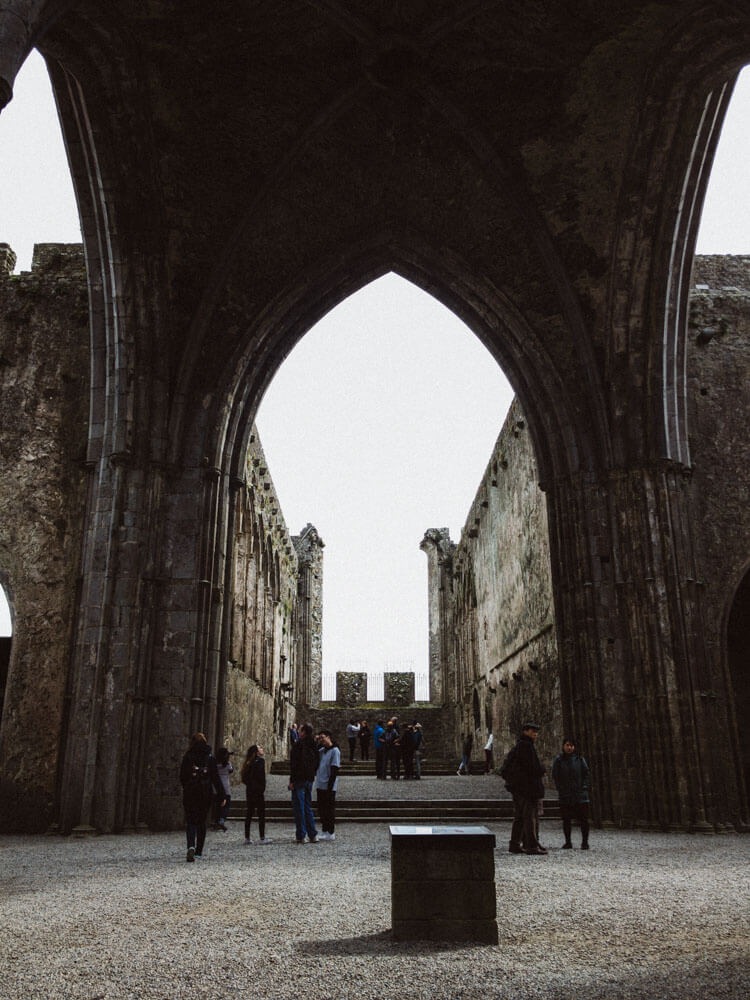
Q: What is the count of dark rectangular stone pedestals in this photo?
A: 1